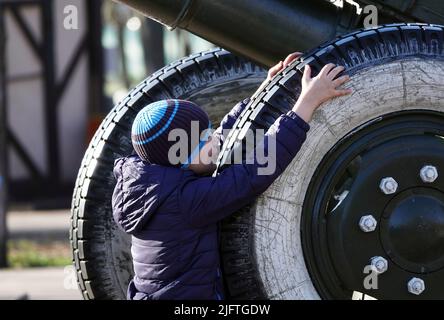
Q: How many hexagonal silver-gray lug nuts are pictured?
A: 5